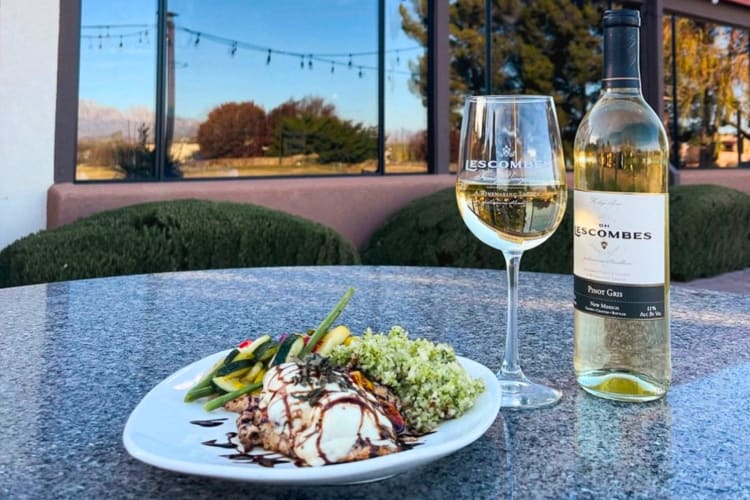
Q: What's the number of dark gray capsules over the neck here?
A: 1